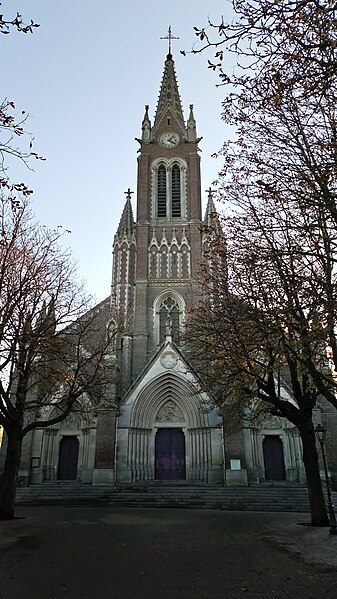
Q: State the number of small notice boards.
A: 2